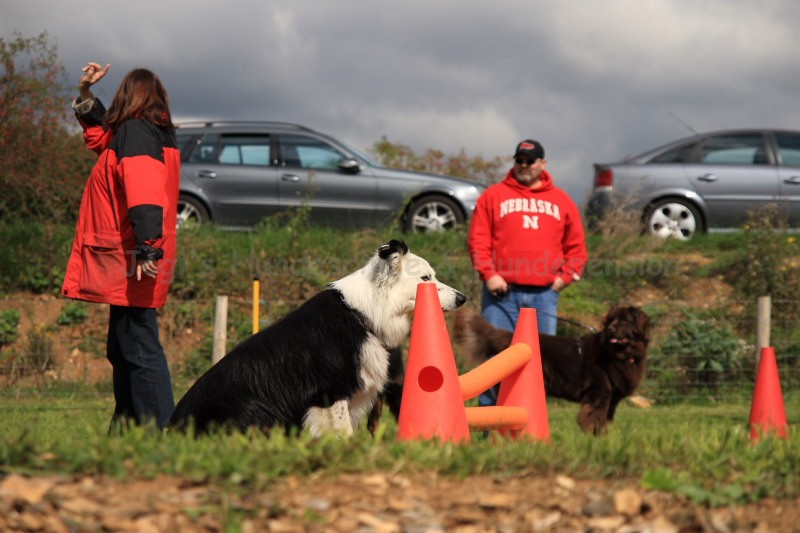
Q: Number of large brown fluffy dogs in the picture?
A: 1